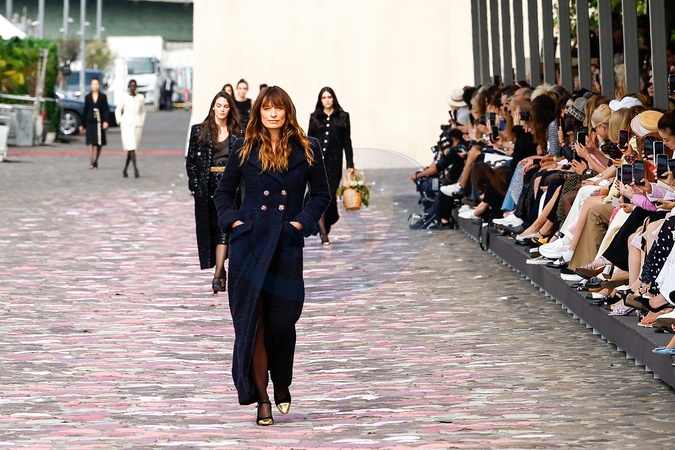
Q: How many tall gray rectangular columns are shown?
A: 12